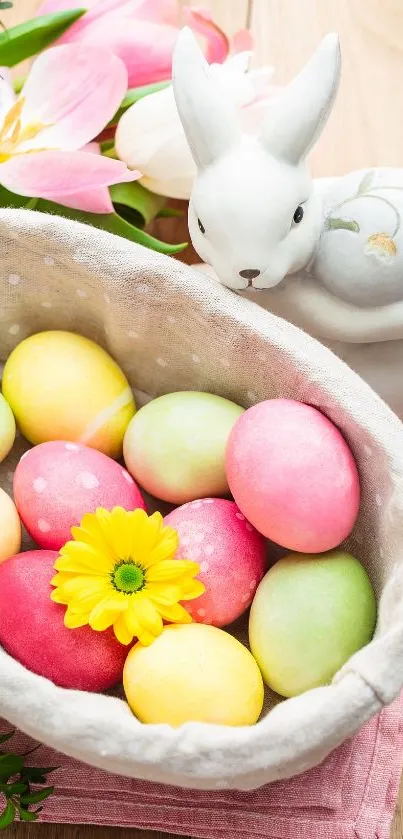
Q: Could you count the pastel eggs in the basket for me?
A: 10